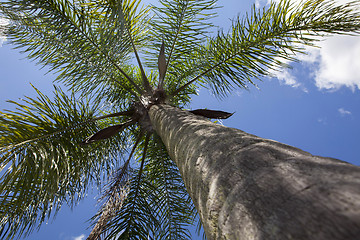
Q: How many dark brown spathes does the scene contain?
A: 3